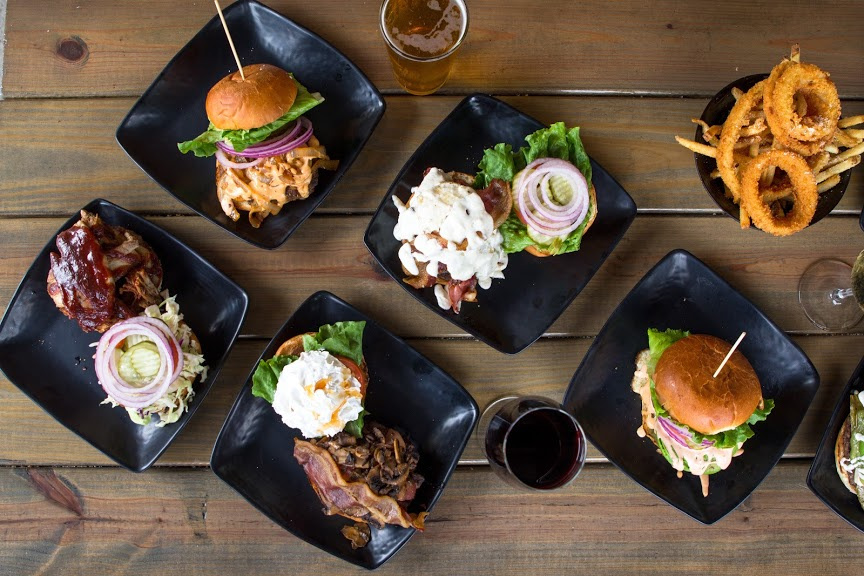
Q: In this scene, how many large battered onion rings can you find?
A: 4